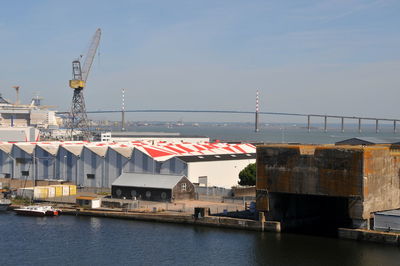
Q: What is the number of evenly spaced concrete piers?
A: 6